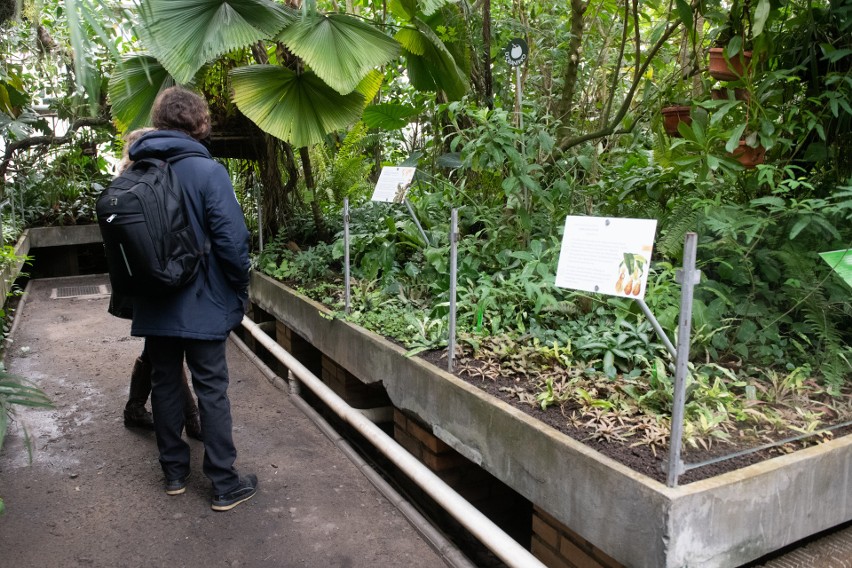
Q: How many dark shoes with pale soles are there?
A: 2